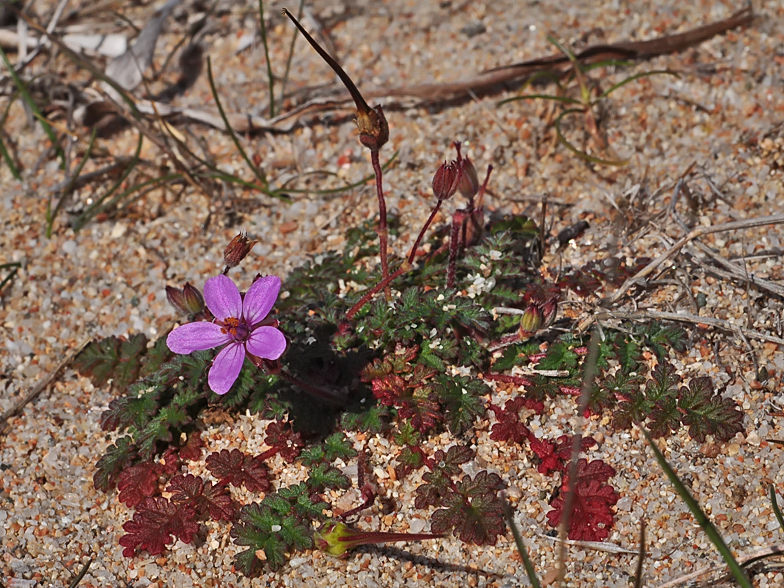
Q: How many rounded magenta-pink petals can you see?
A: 5